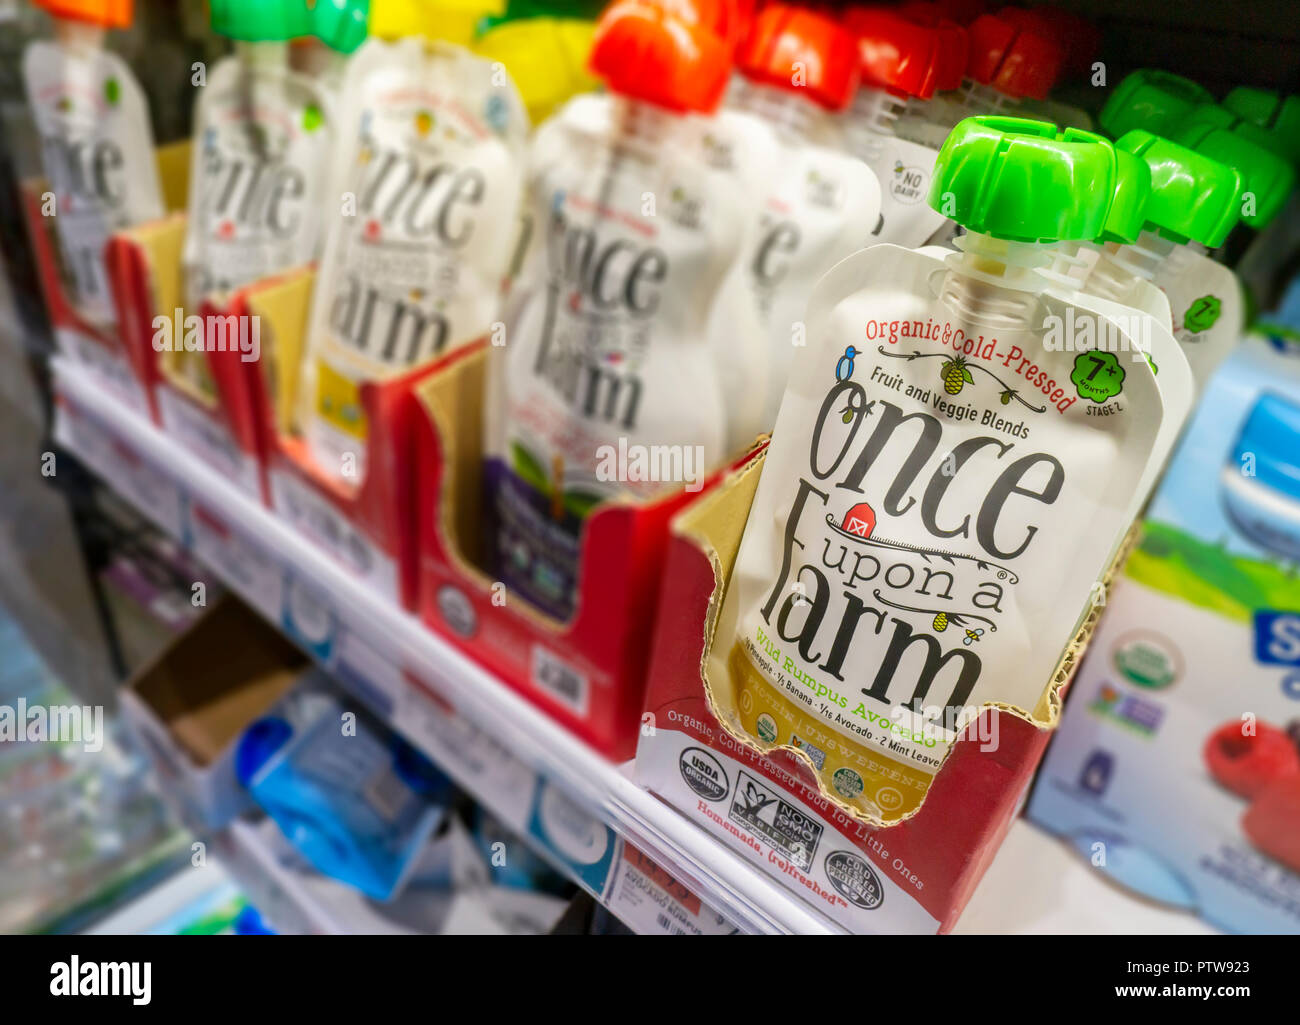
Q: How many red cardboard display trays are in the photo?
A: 5